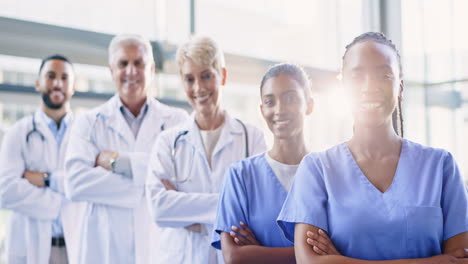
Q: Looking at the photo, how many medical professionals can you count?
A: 5